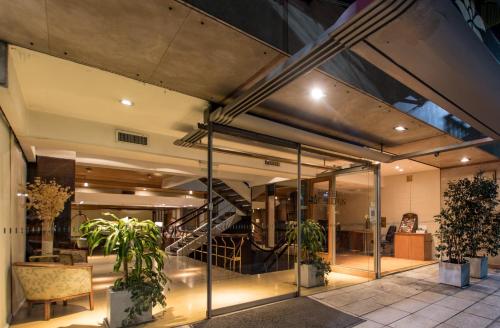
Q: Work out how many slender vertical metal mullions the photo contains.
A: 3